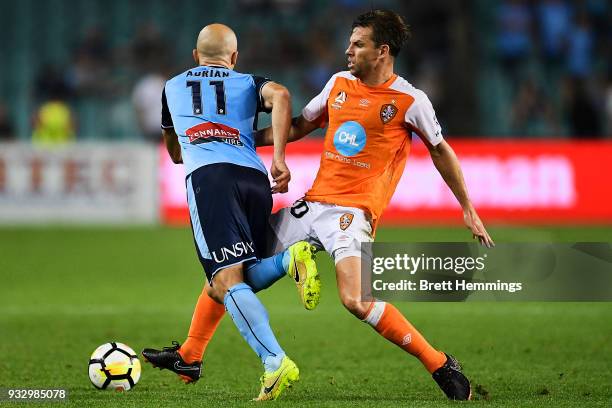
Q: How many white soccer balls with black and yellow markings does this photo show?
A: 1